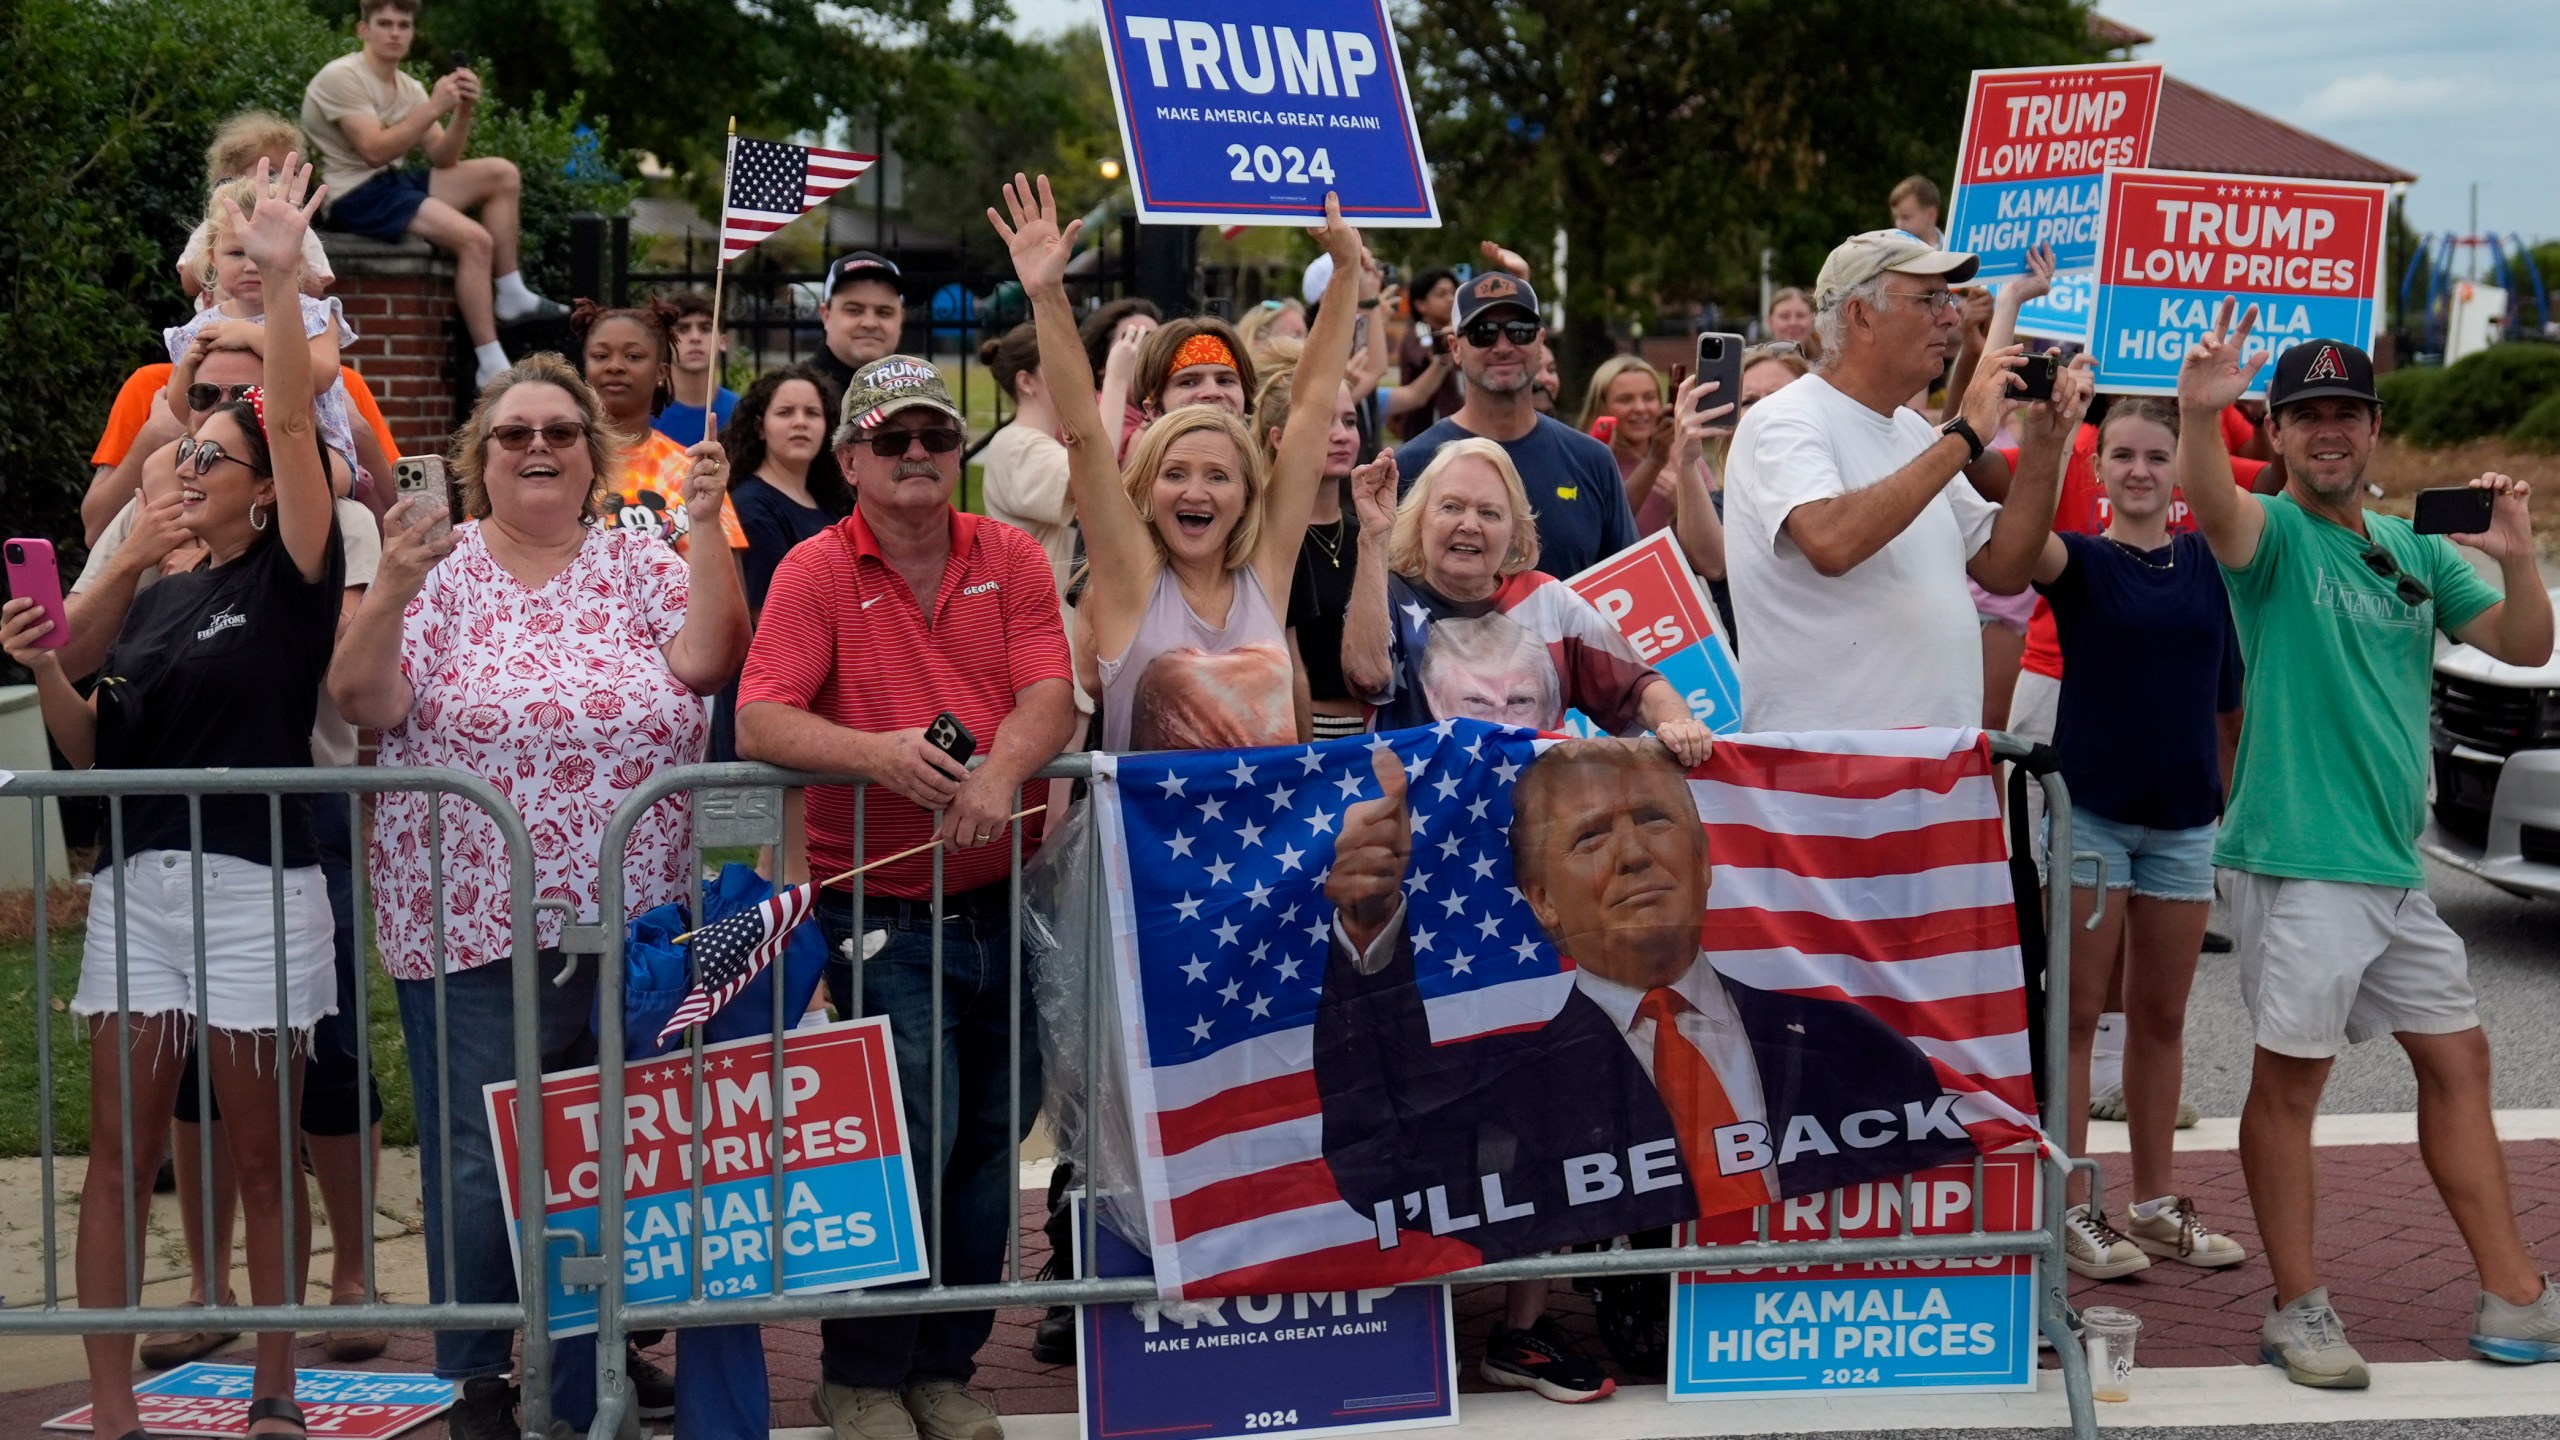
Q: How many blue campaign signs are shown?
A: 2